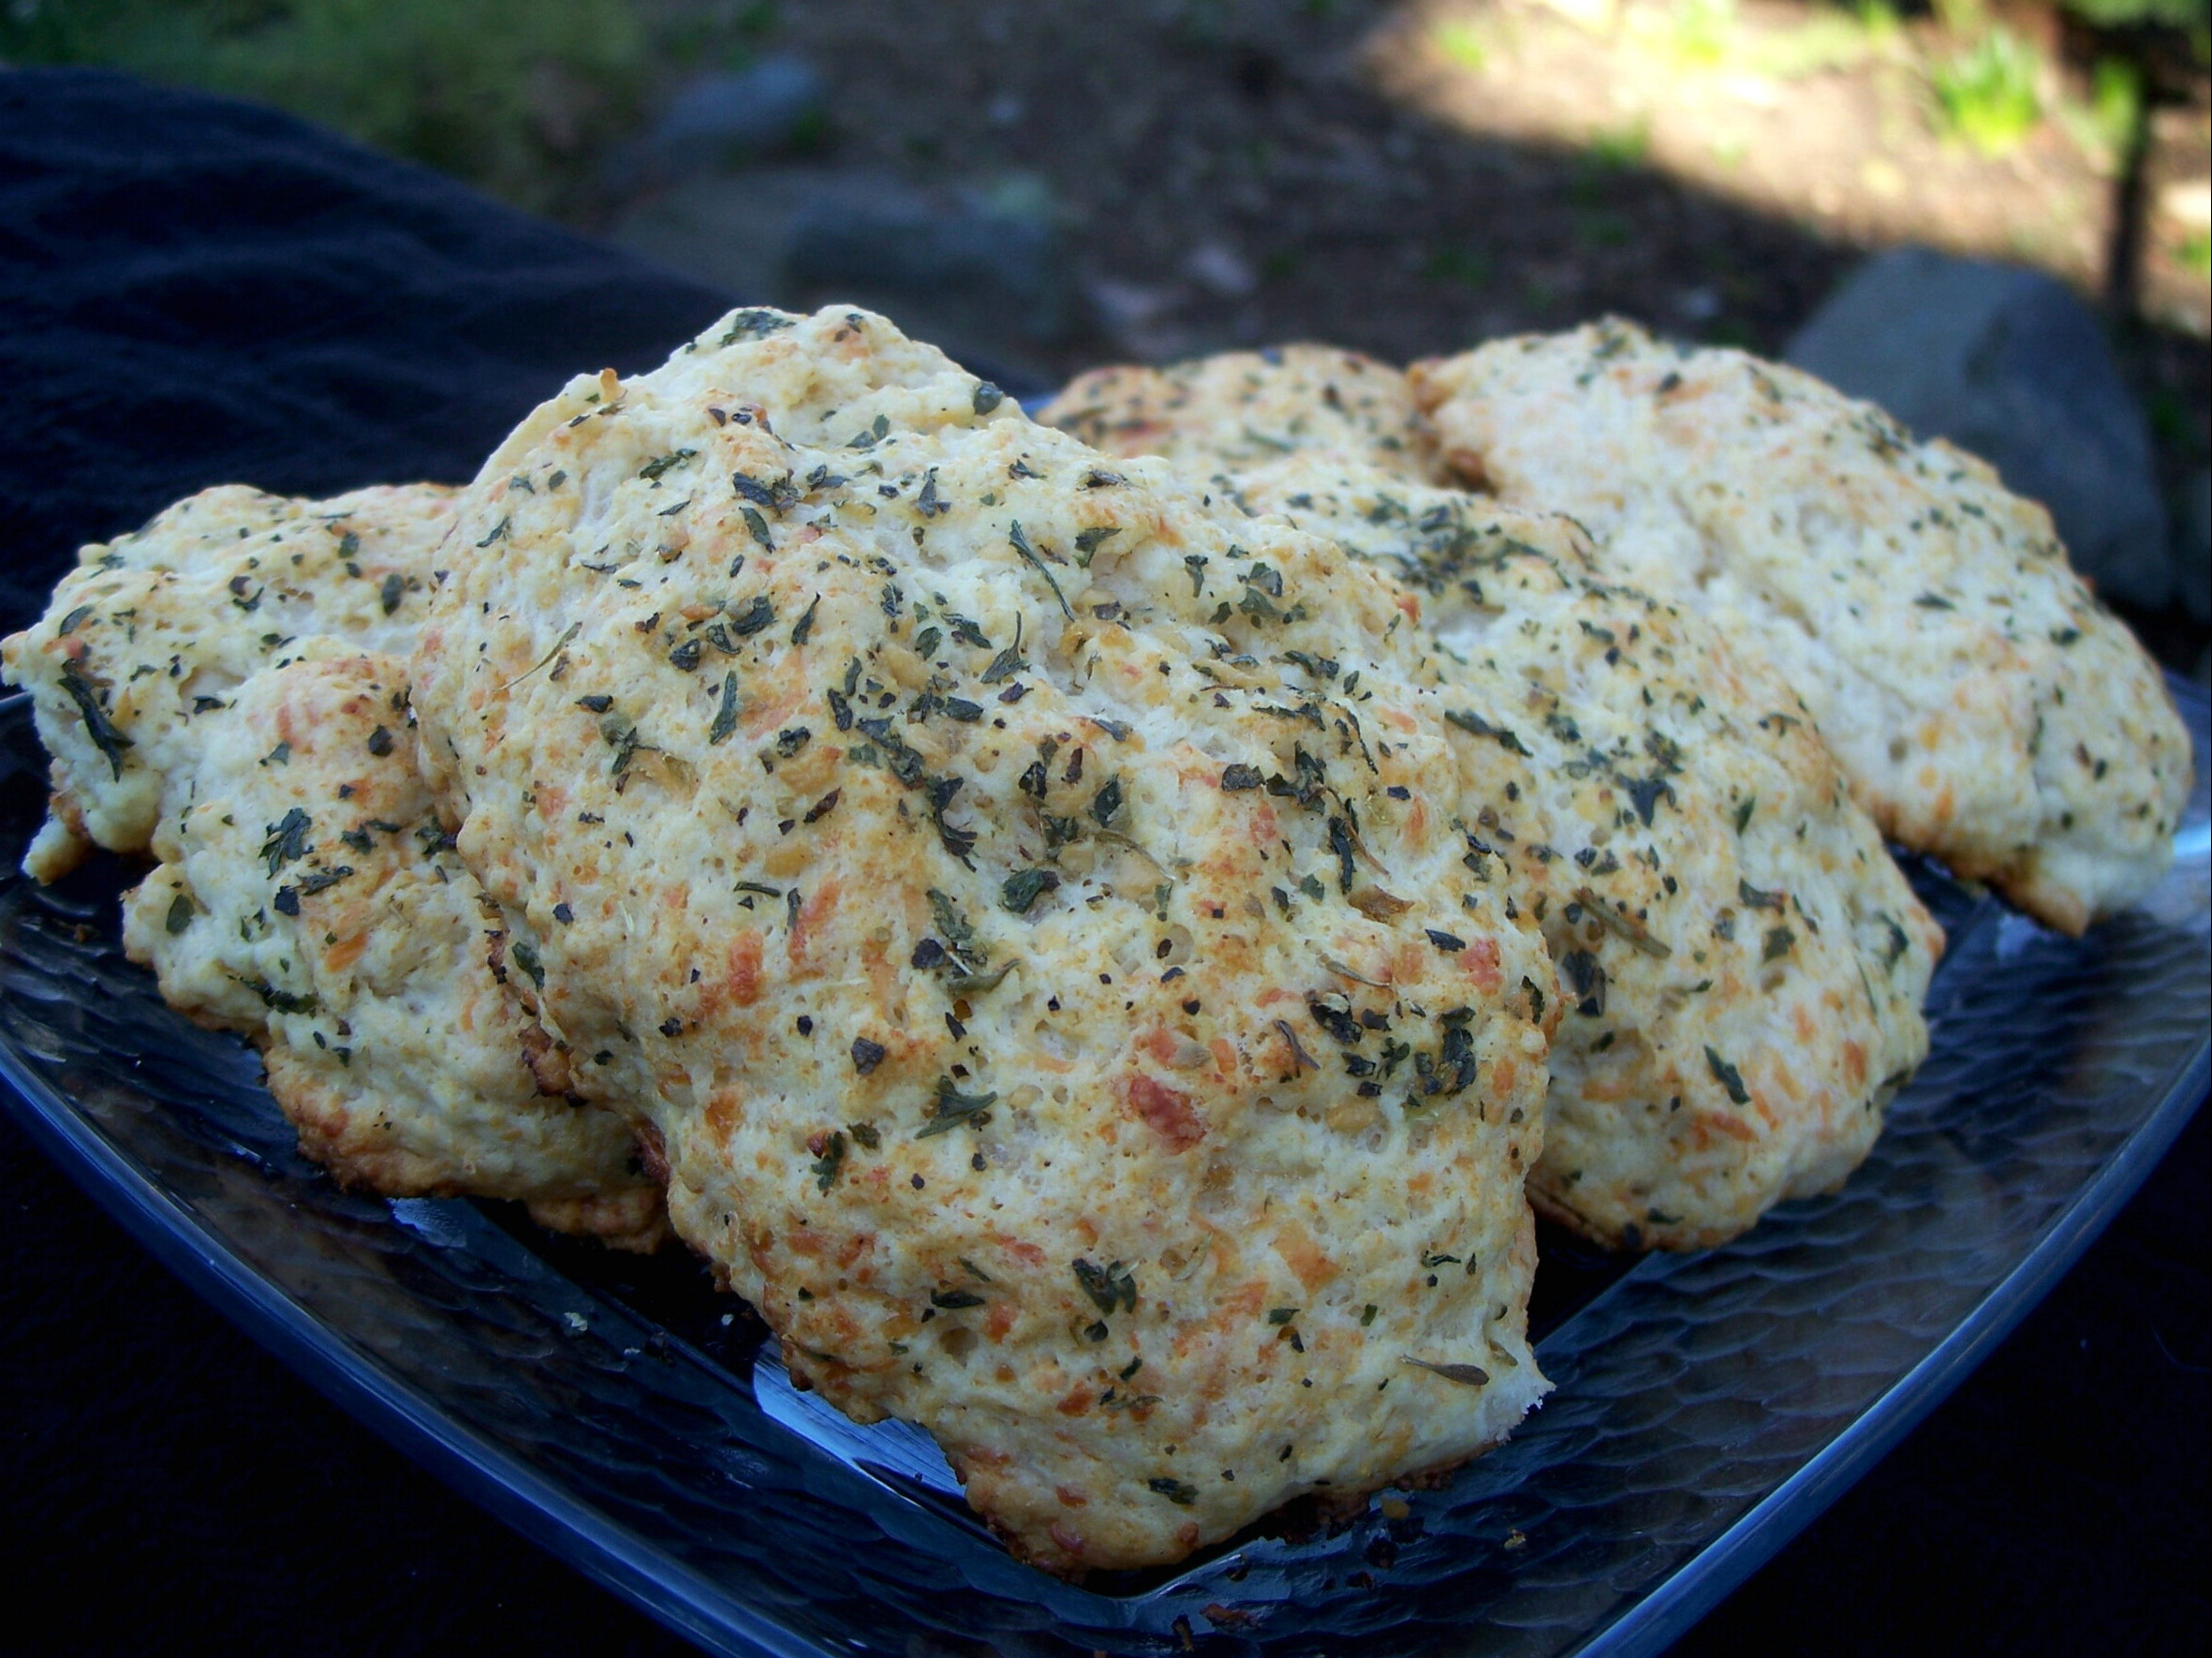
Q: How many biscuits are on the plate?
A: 5